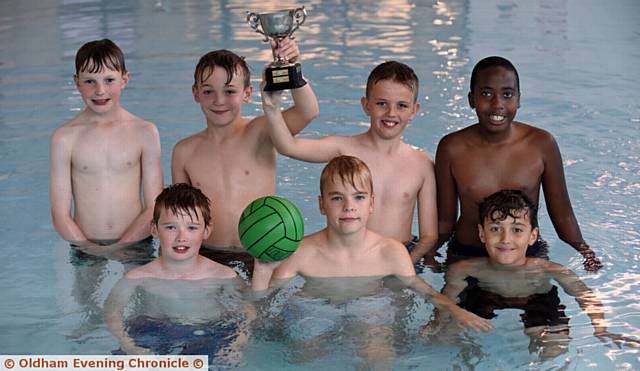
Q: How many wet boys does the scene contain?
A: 7